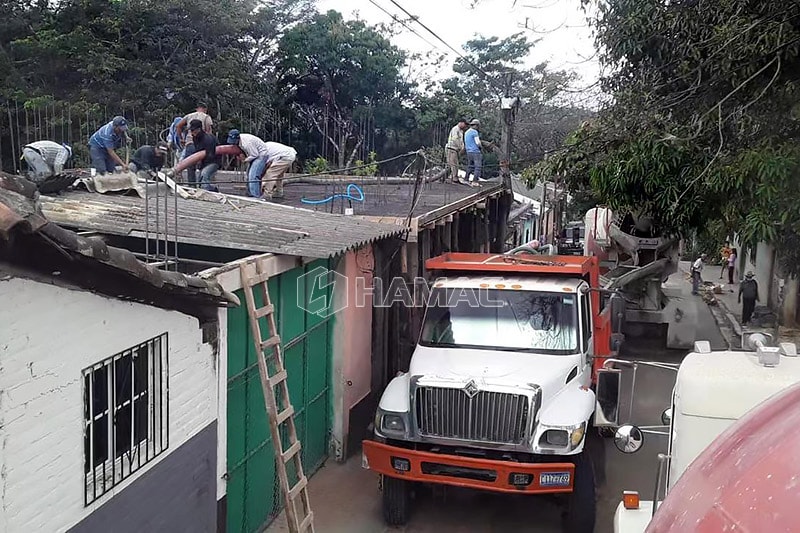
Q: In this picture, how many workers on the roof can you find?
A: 10